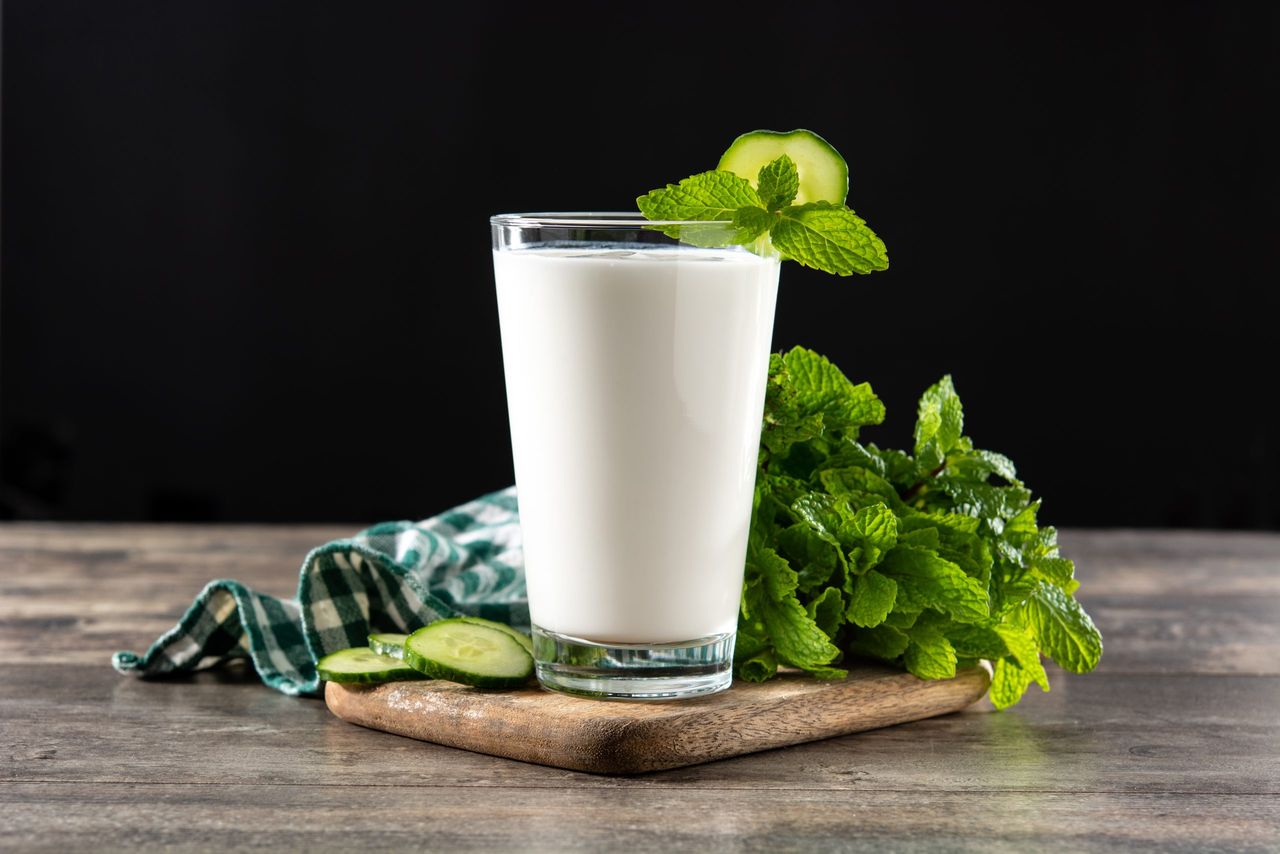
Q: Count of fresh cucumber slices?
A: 5